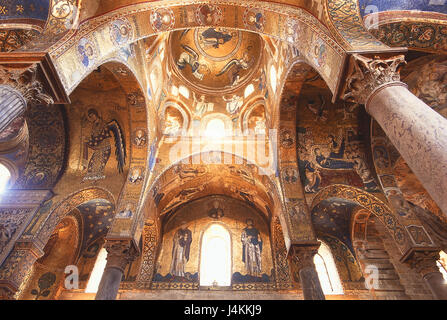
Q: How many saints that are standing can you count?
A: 2